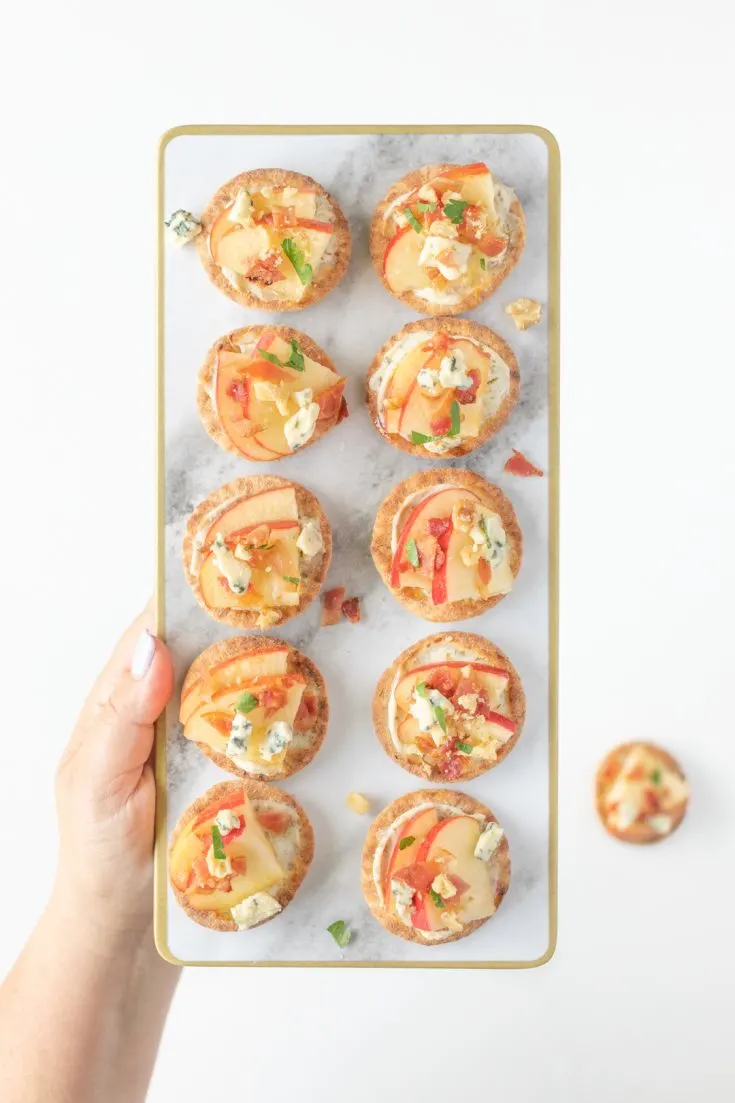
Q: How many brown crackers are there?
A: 11